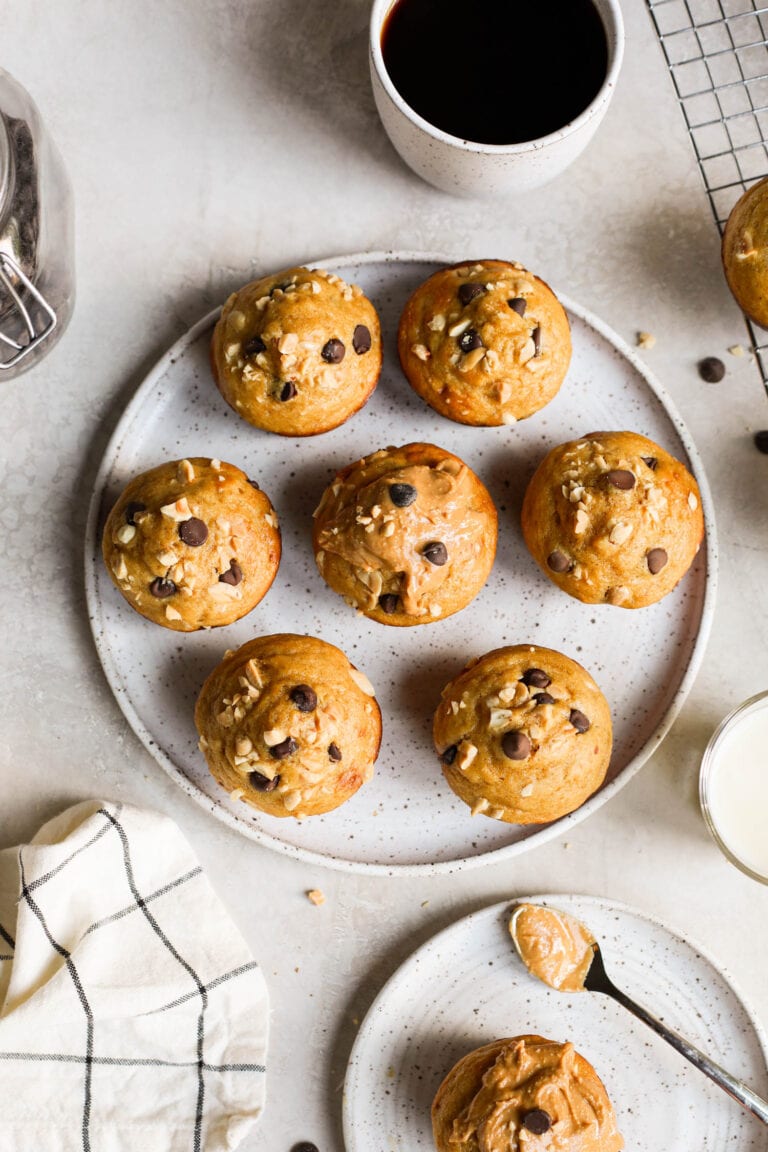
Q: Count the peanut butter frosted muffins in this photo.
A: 2